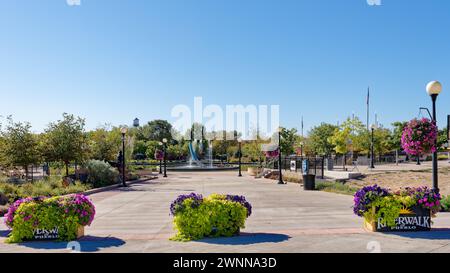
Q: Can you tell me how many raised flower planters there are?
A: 3